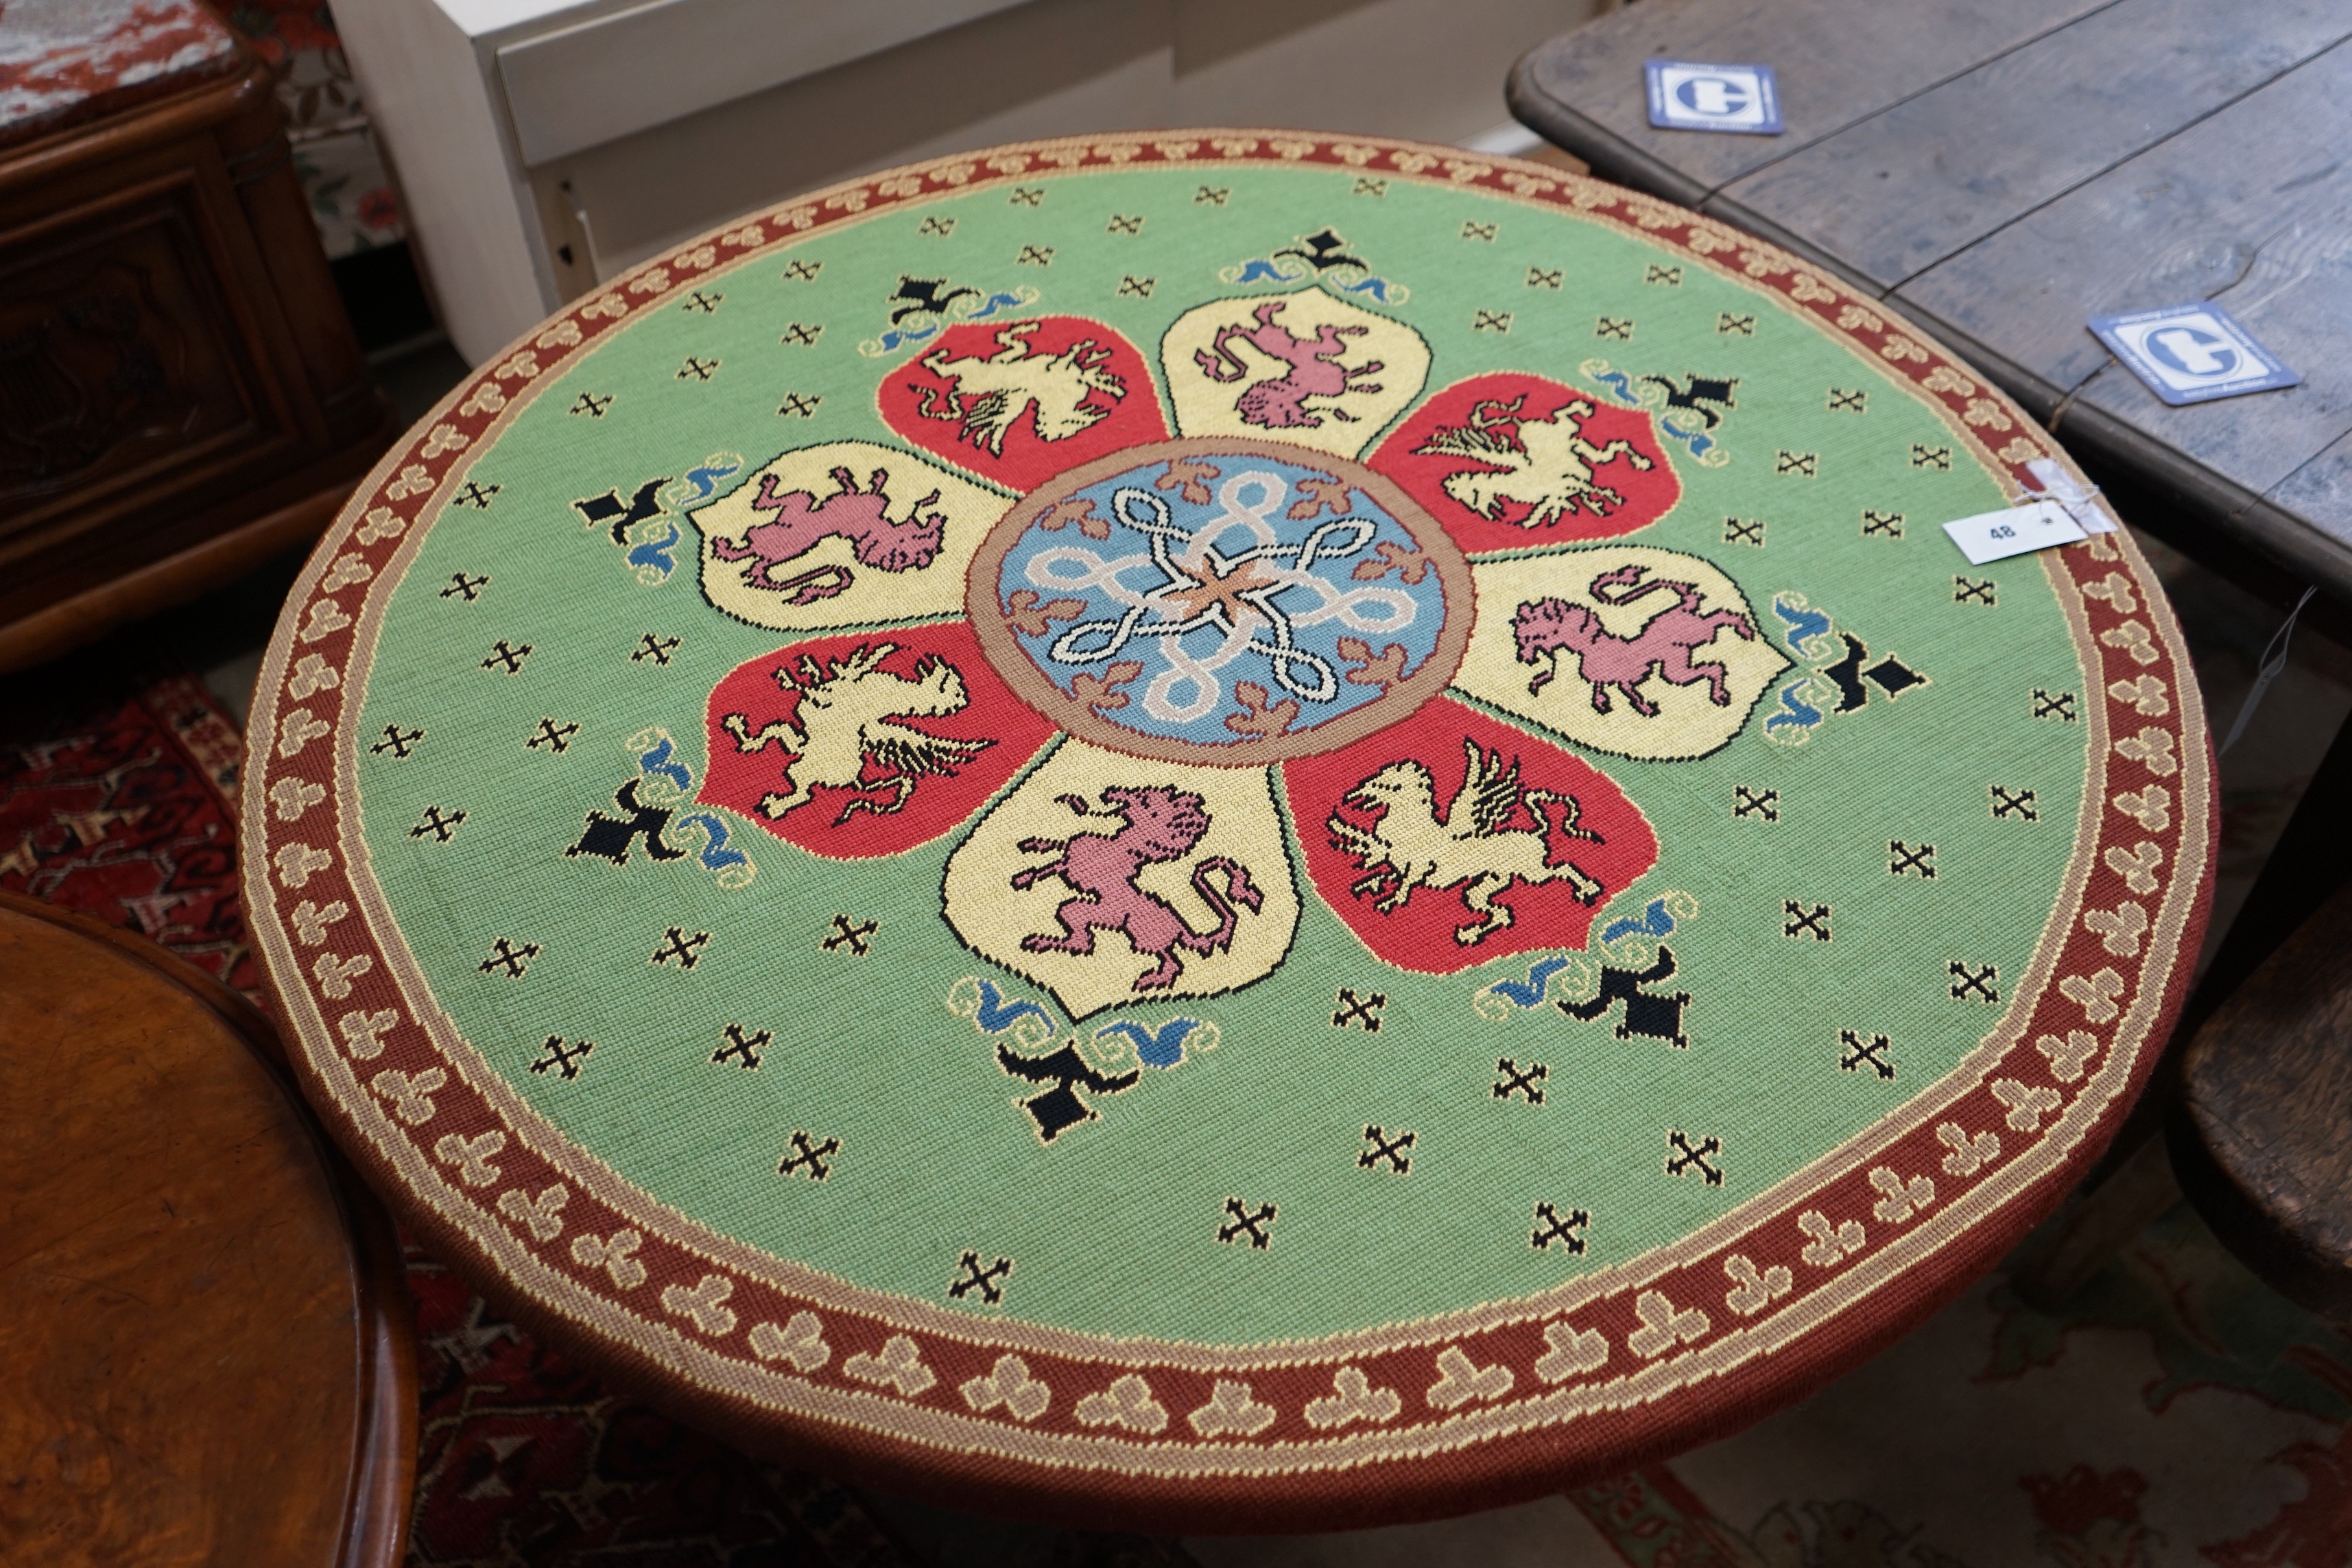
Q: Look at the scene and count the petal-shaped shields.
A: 8